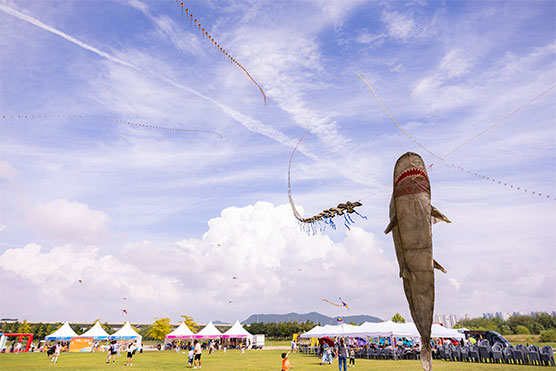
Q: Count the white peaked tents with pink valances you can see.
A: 3